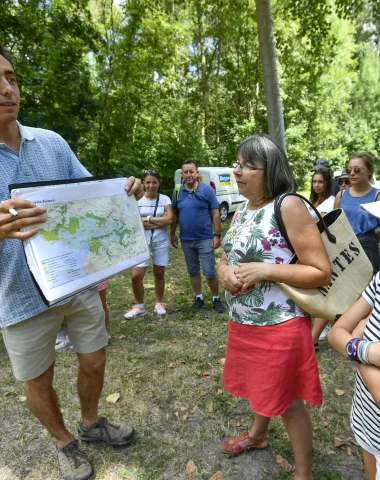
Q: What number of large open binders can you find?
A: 1